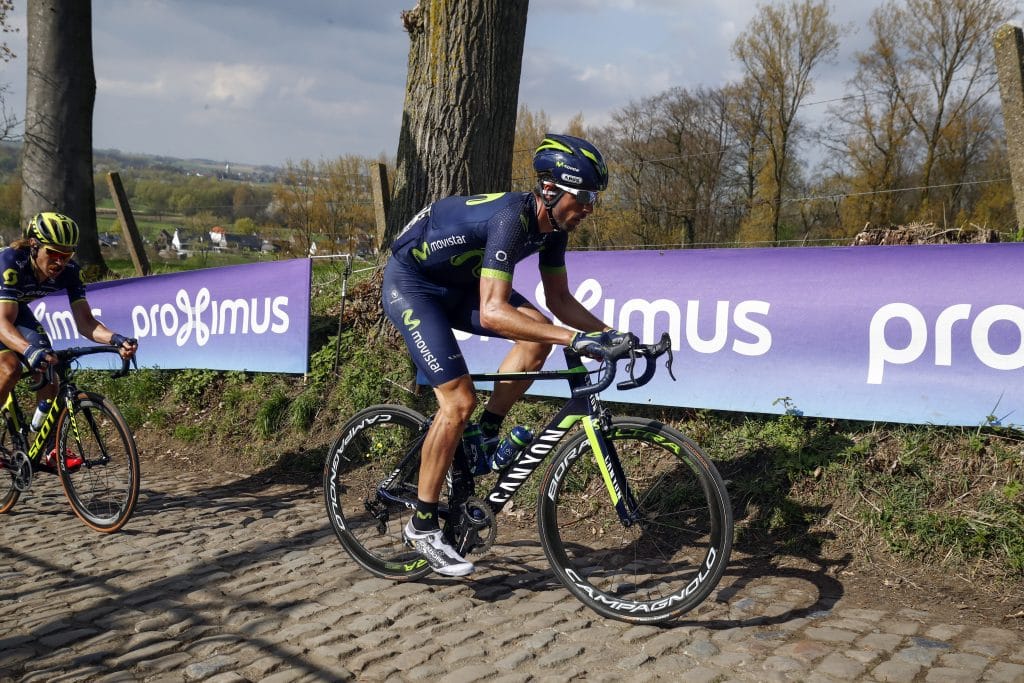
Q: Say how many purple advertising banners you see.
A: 2